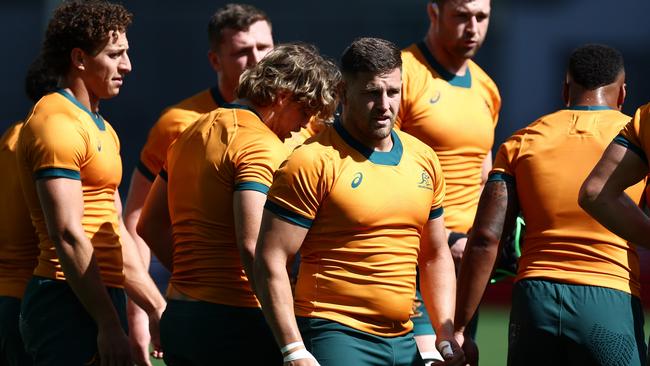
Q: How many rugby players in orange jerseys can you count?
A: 8